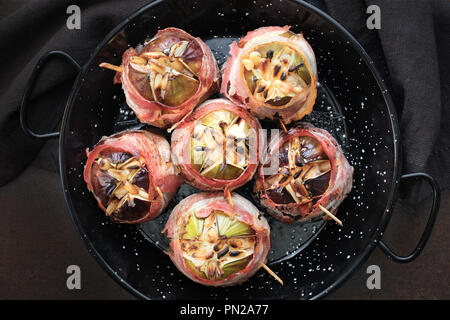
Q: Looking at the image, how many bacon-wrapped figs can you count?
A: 6